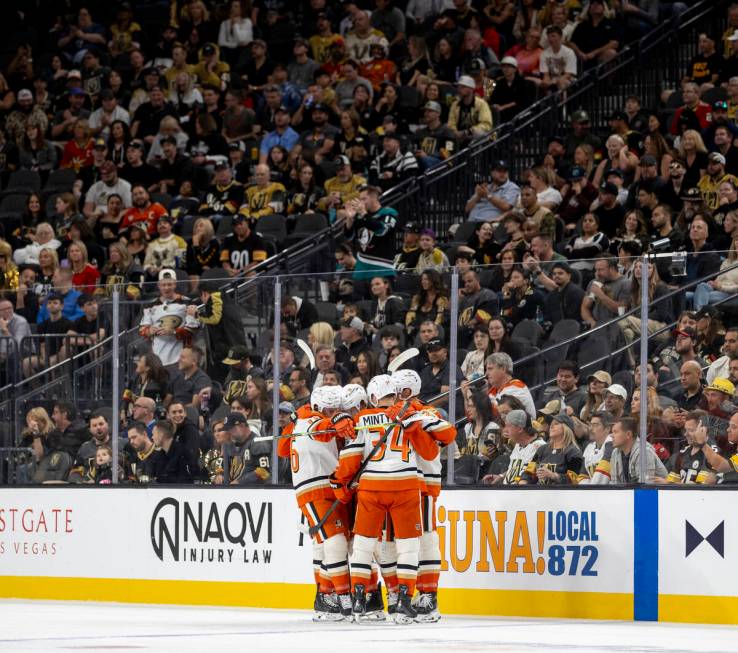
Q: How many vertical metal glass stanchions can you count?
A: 4